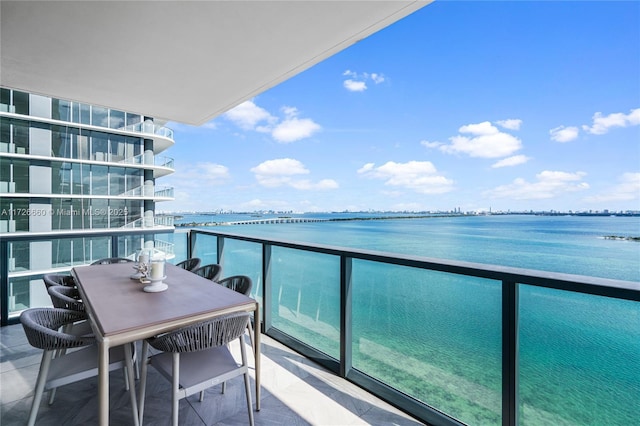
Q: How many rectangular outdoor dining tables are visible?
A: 1